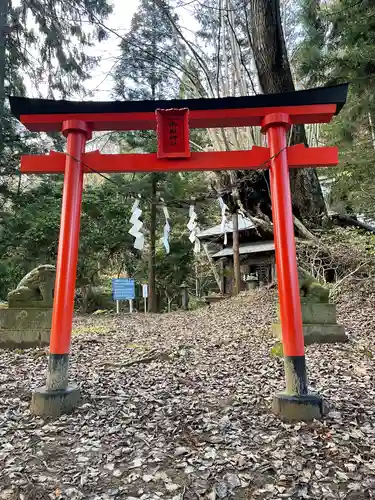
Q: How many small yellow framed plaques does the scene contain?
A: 0